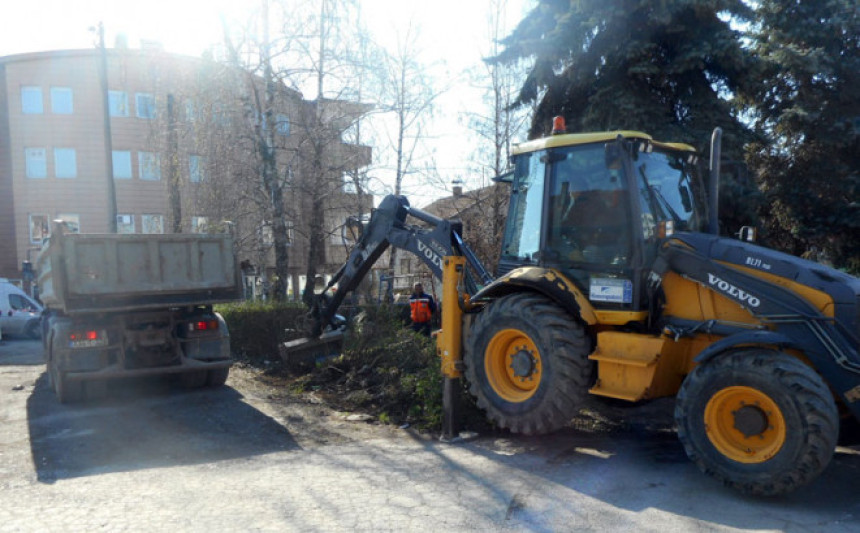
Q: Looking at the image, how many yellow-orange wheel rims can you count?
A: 2